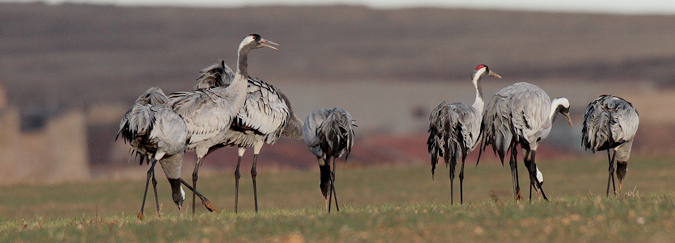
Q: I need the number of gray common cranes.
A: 8